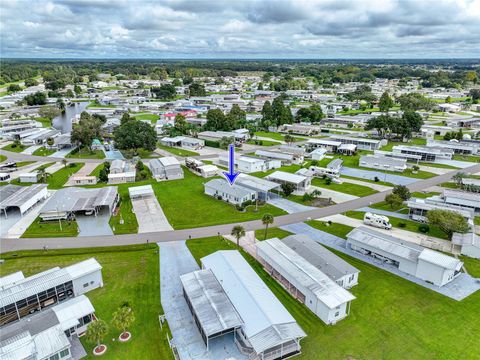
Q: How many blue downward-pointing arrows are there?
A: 1